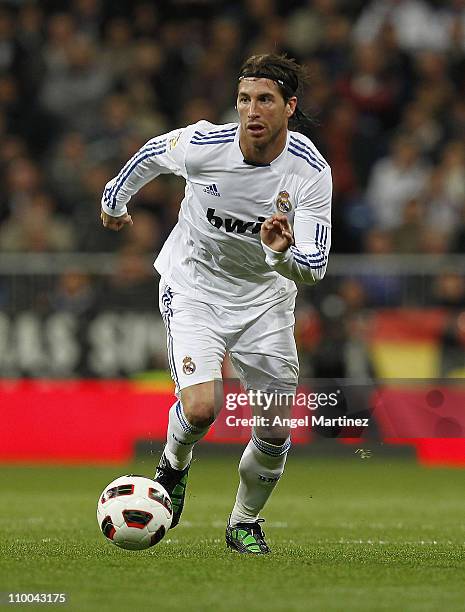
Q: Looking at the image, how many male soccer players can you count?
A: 1